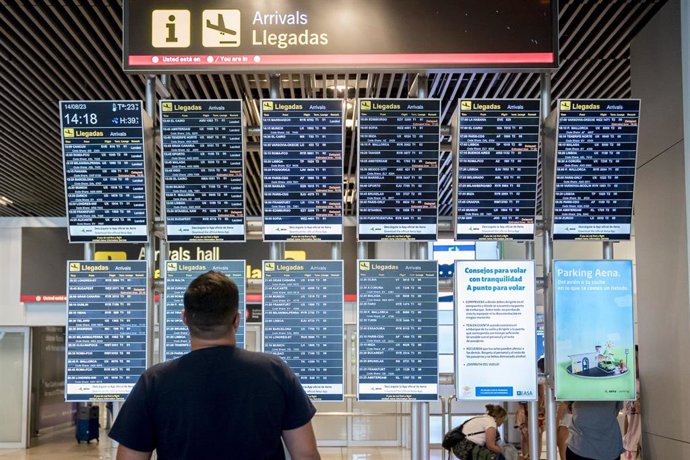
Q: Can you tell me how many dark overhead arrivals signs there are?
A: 2